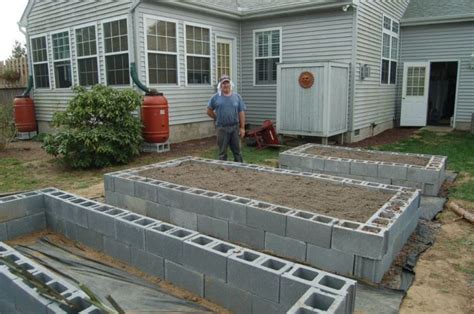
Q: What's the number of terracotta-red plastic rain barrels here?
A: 2